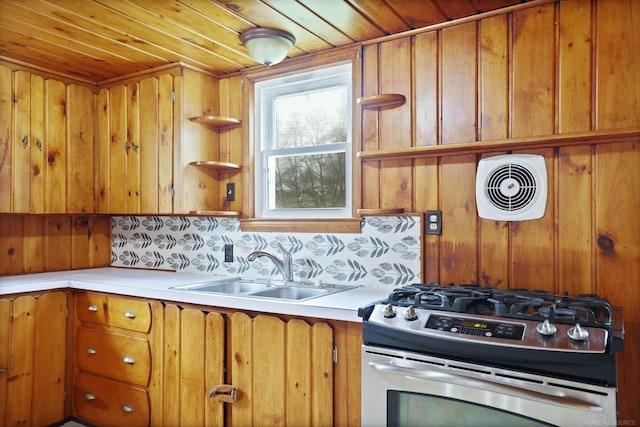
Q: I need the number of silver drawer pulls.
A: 6